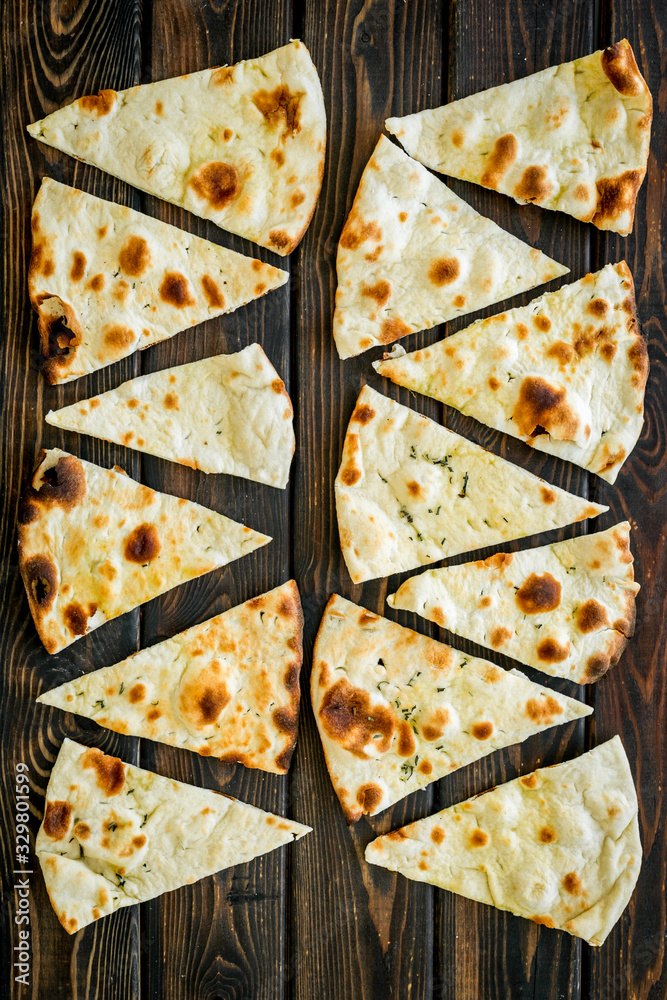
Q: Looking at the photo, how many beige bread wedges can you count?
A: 13